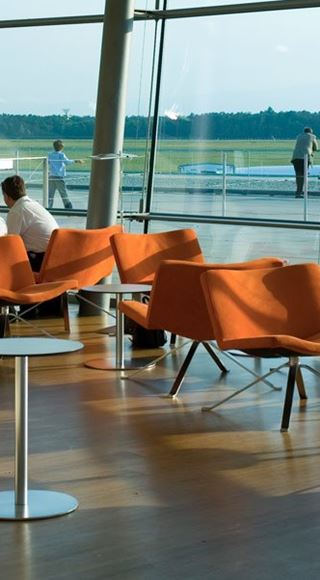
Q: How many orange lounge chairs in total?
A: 5